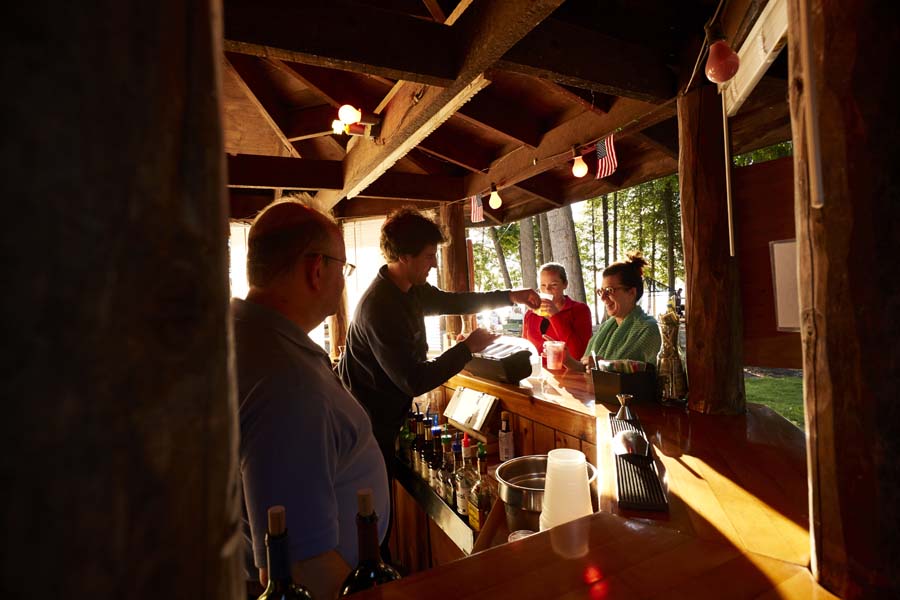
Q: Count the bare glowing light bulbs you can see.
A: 4